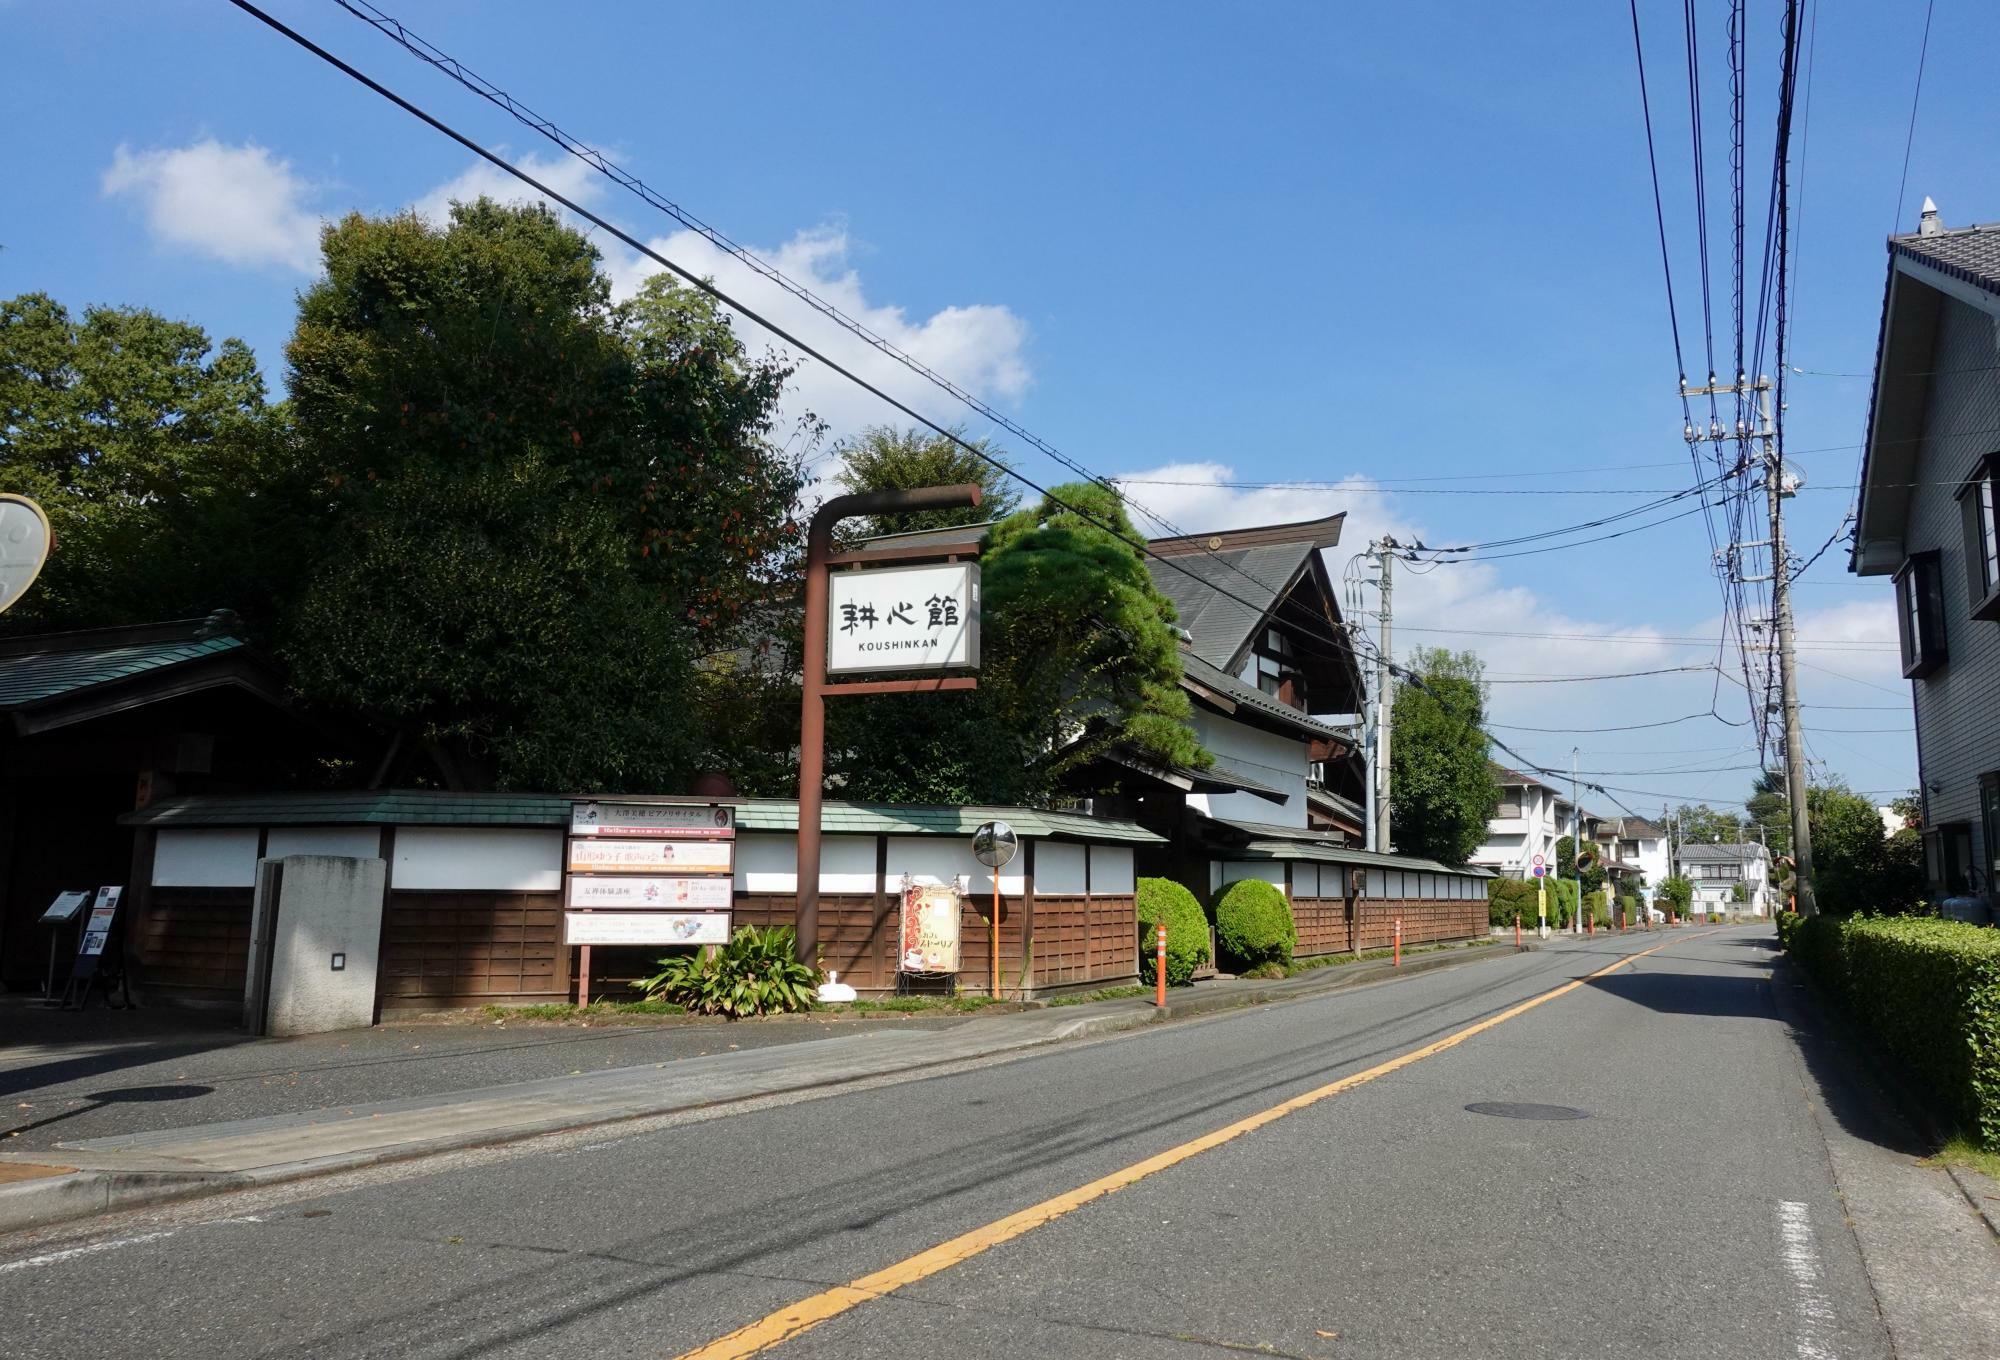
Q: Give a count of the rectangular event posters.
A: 4